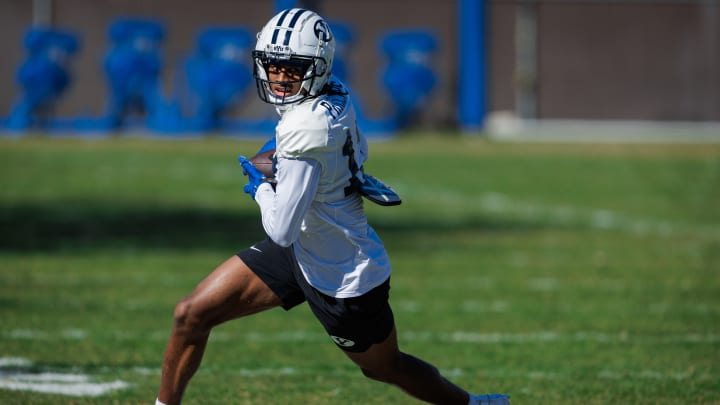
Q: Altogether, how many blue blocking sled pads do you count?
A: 5